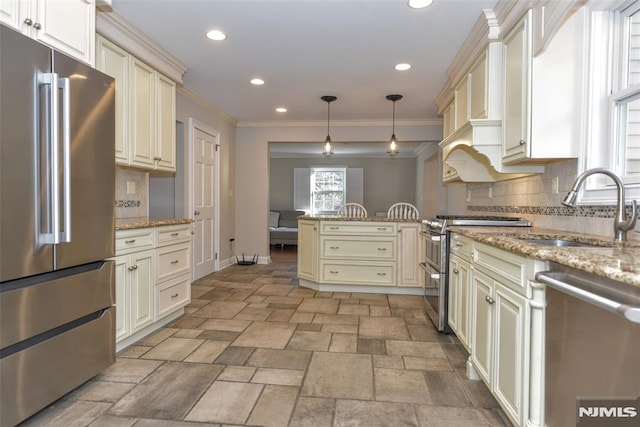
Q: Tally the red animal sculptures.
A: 0